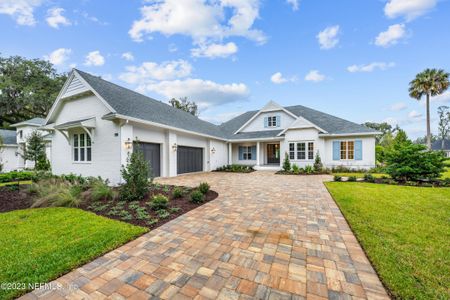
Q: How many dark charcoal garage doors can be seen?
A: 2